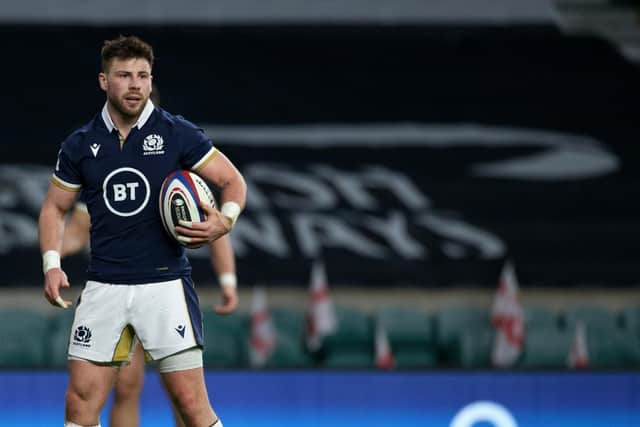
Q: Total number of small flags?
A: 5